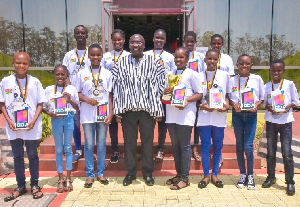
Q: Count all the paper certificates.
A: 0